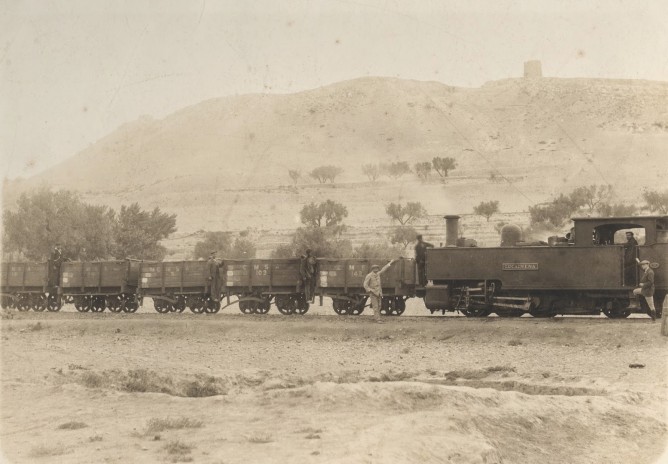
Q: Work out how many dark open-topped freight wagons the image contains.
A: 5